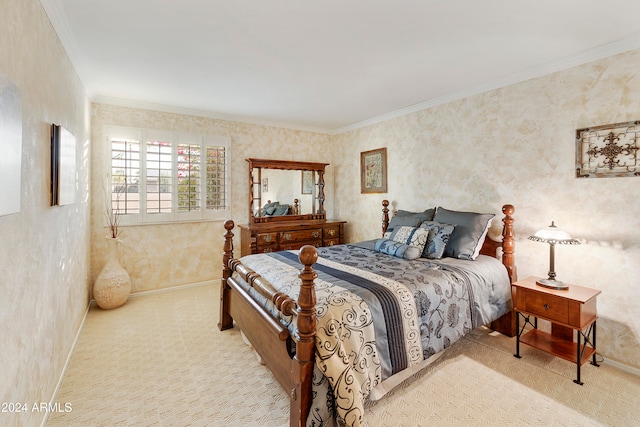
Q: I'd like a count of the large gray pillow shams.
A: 2